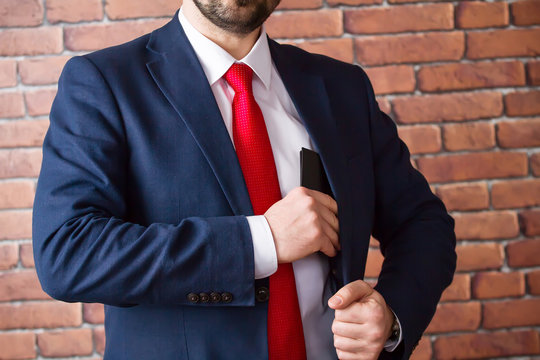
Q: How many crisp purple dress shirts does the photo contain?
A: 0